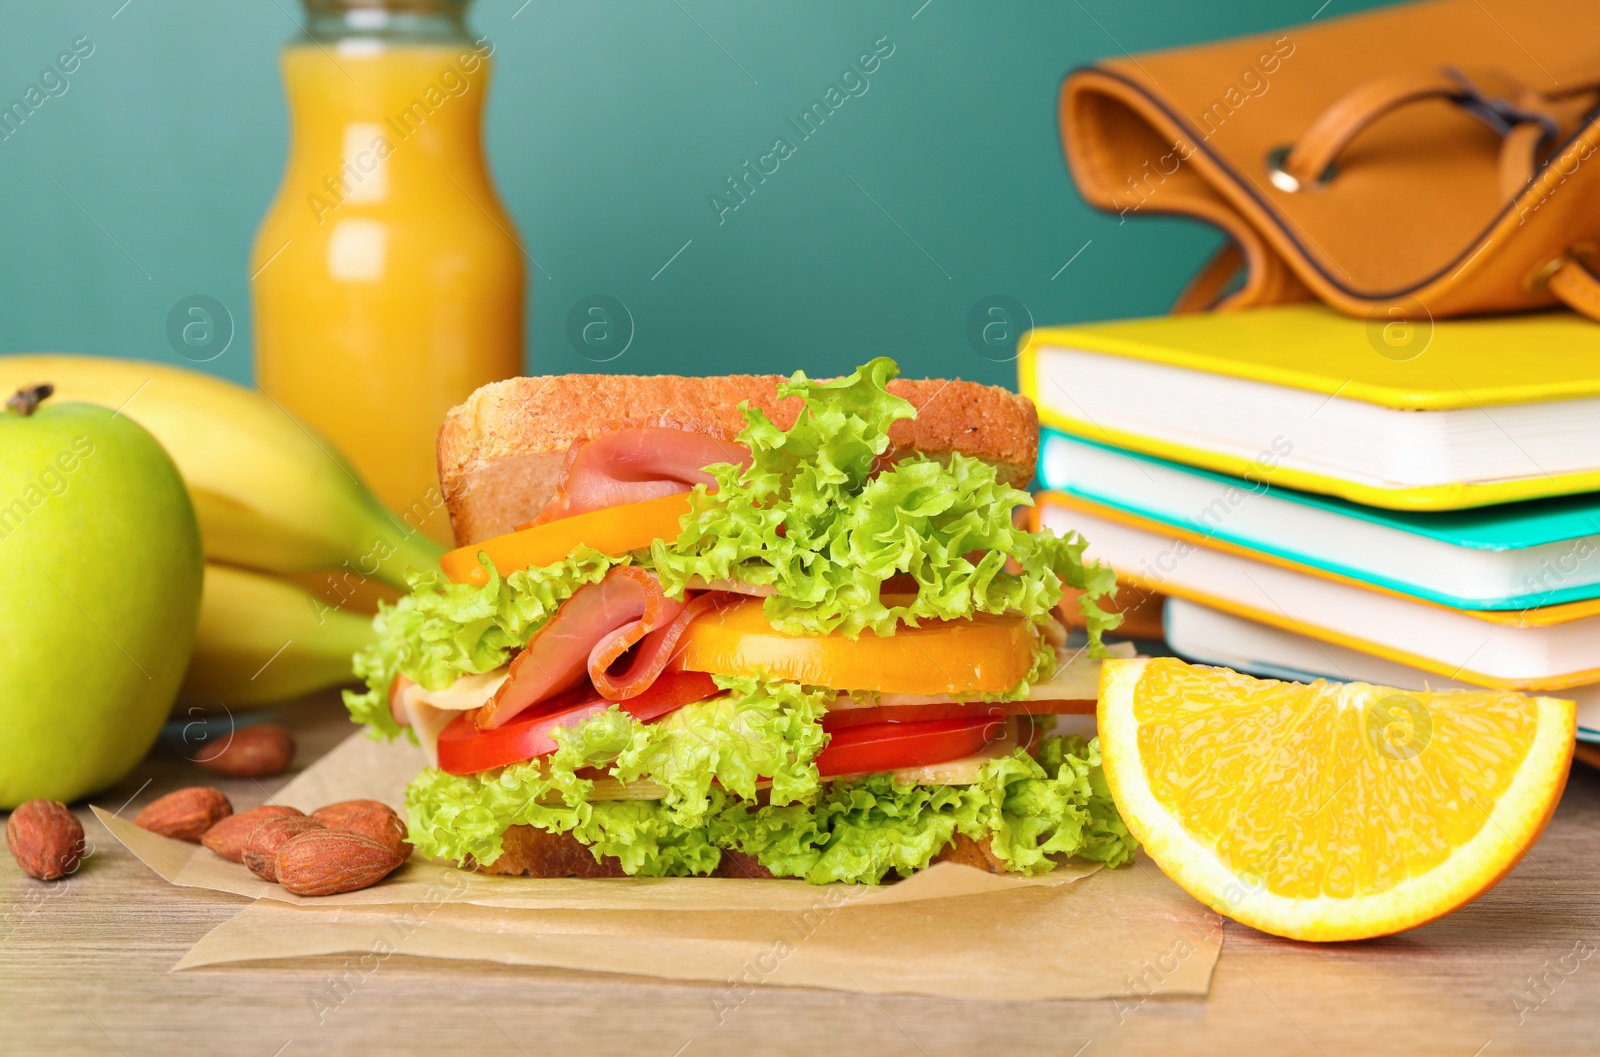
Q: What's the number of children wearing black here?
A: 0